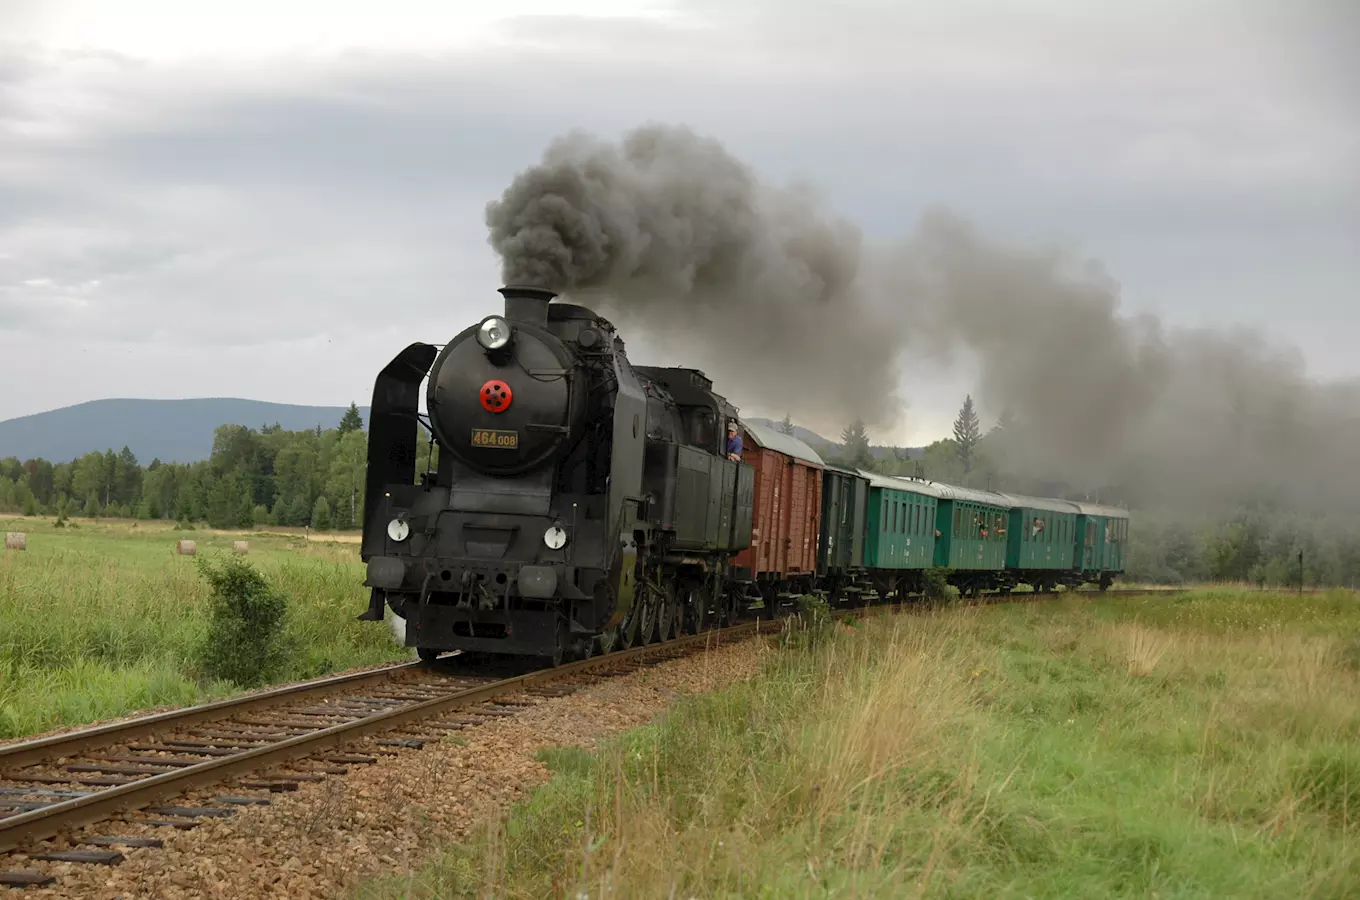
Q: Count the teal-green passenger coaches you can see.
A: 4